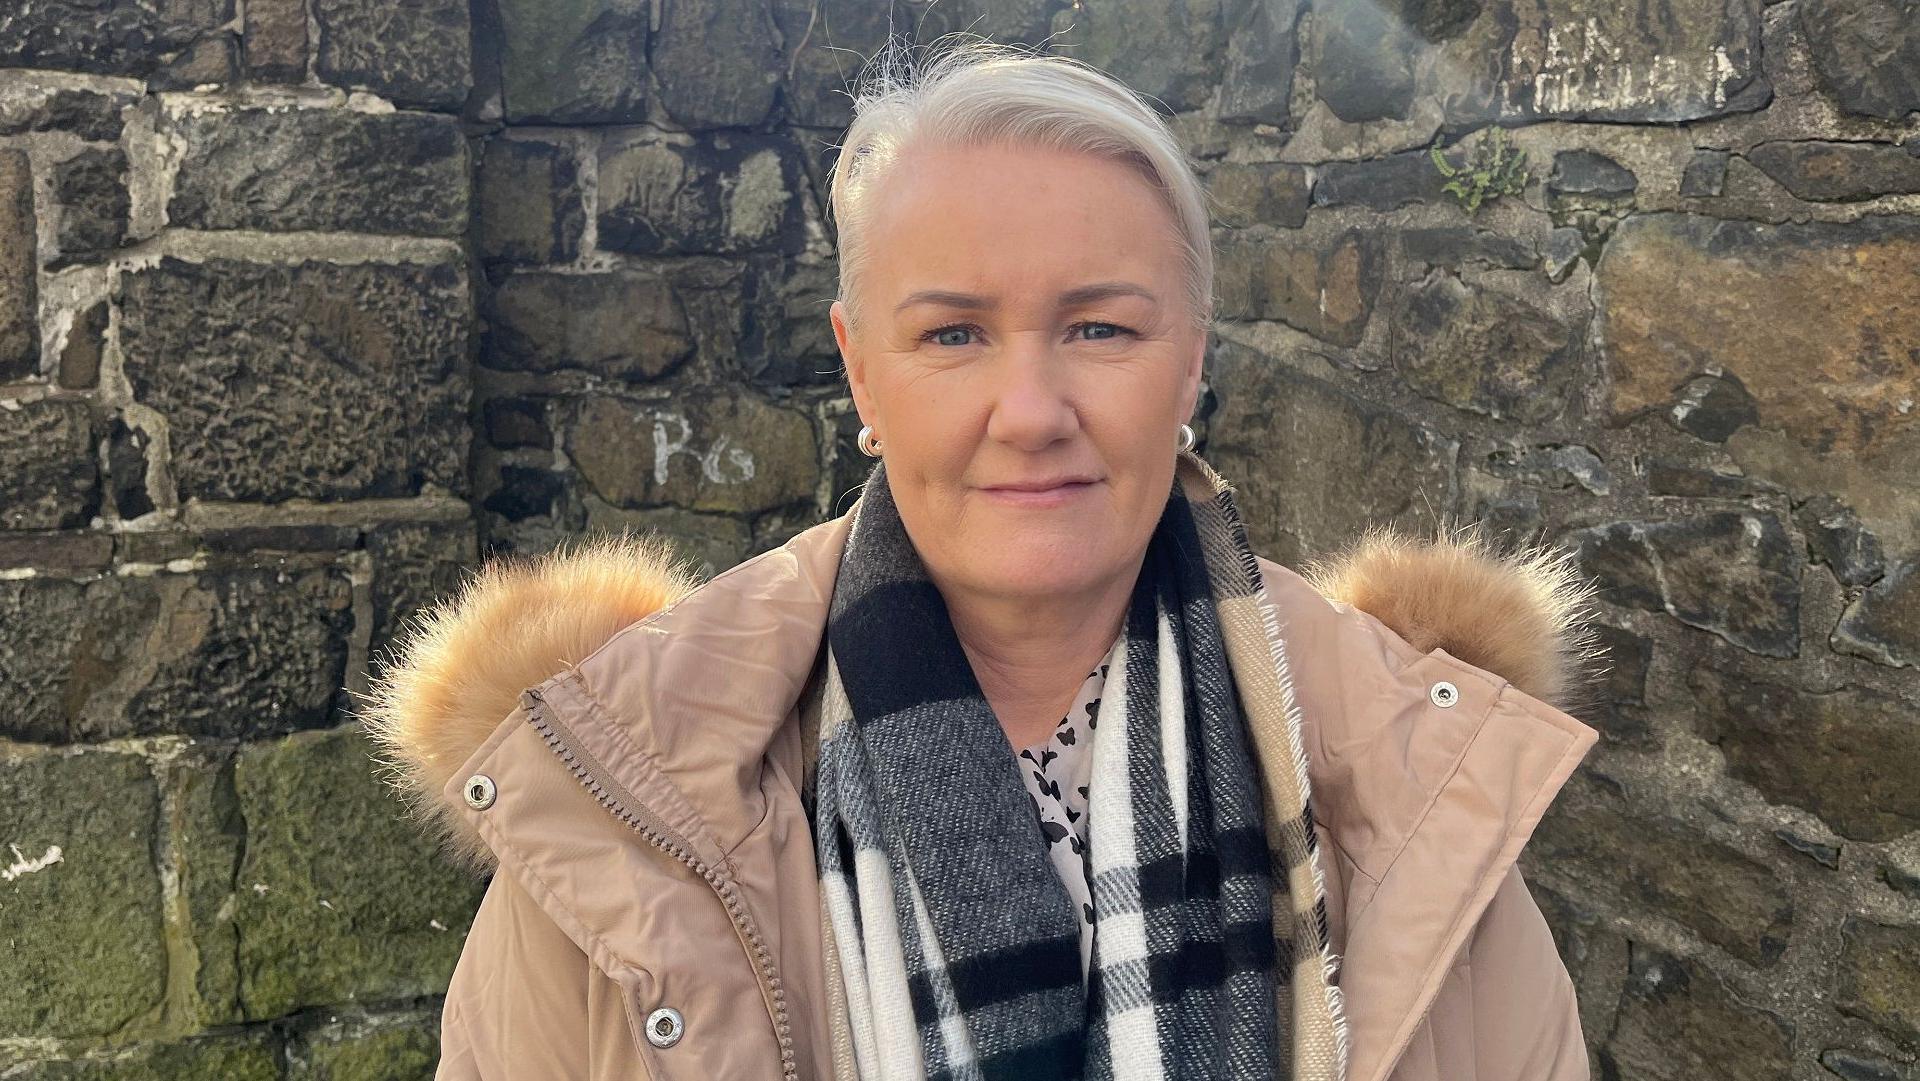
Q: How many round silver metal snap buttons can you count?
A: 3